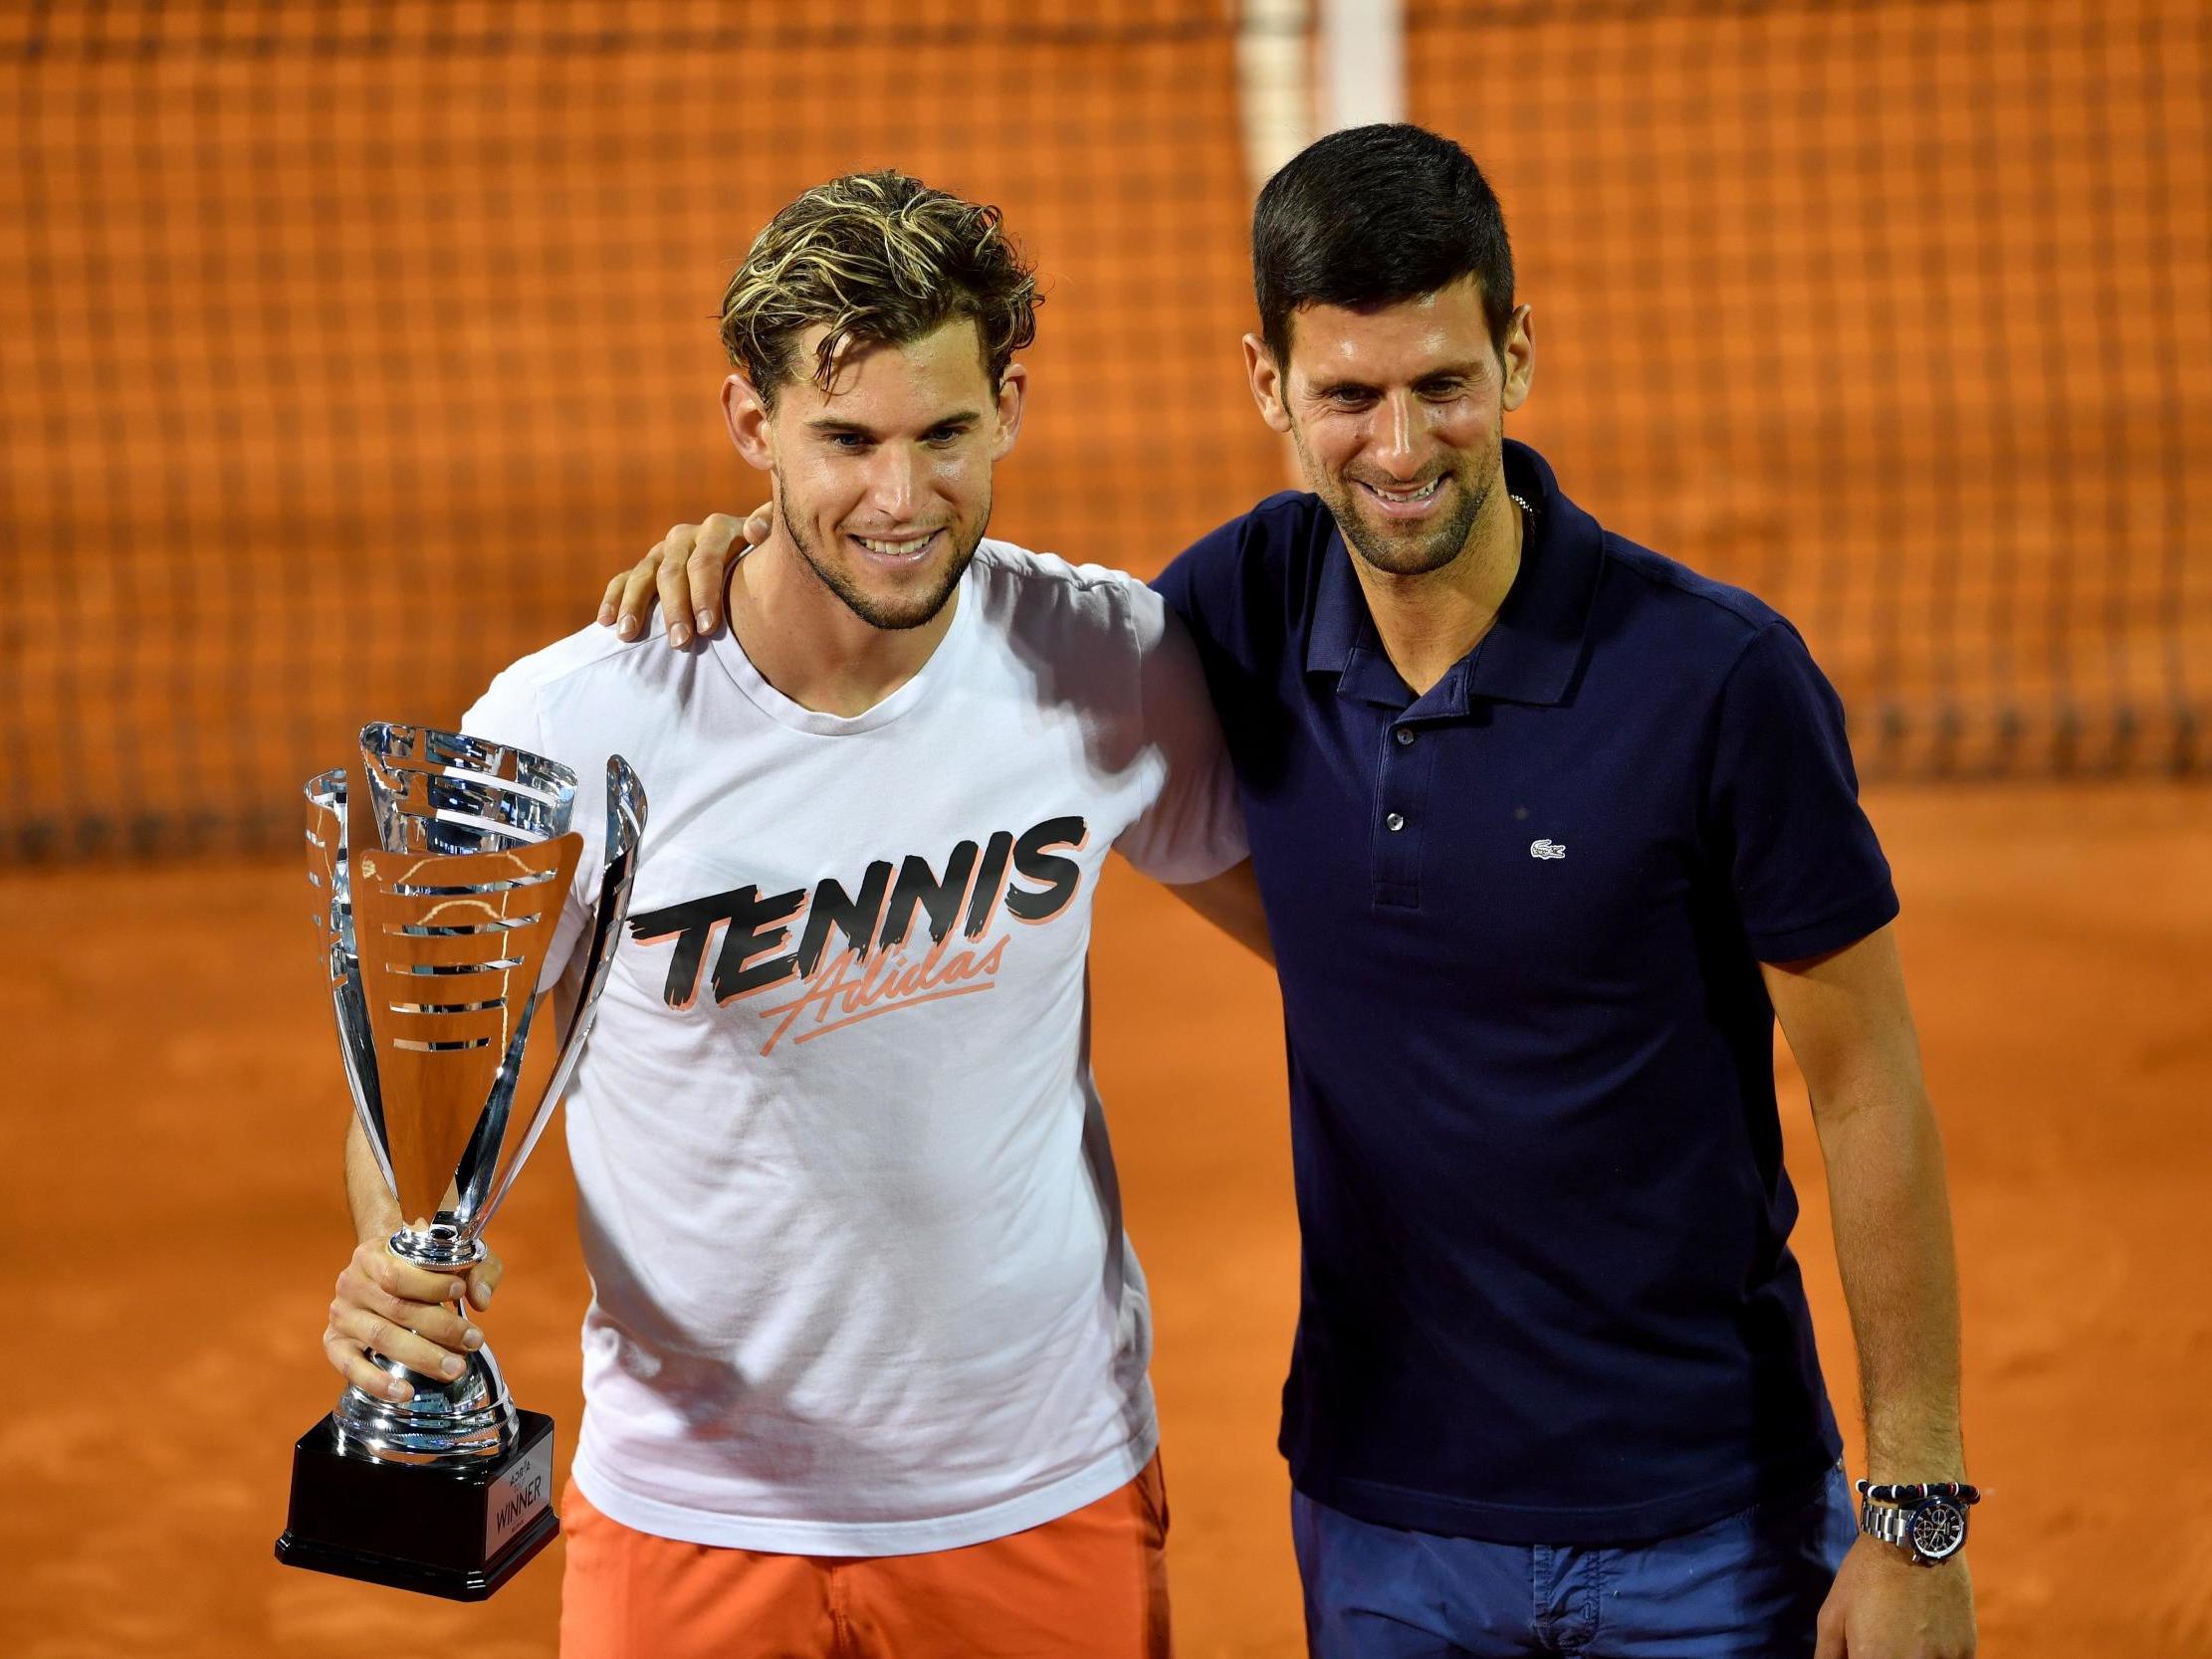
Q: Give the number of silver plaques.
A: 1